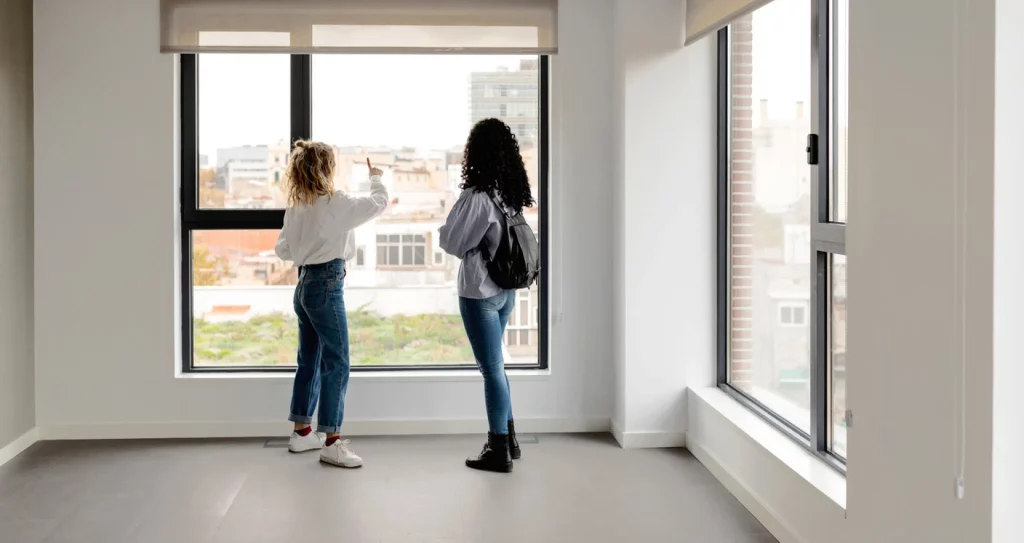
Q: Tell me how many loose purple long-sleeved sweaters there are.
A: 1